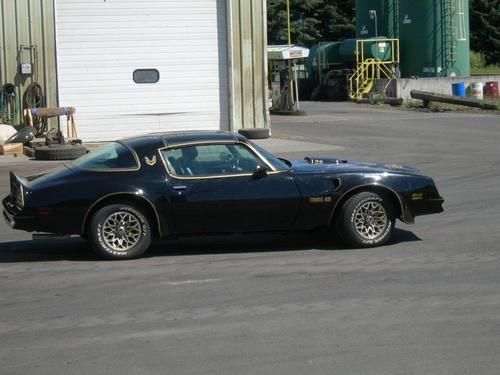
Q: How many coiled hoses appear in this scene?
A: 2